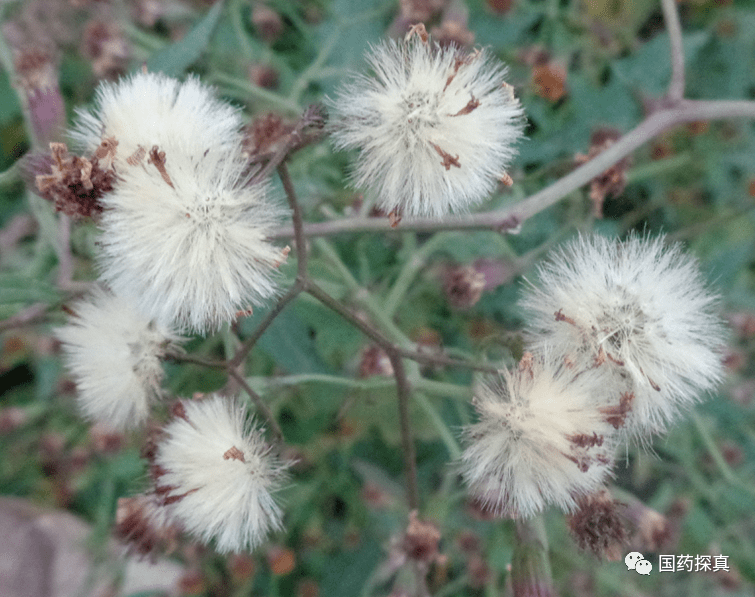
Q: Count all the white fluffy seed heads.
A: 7